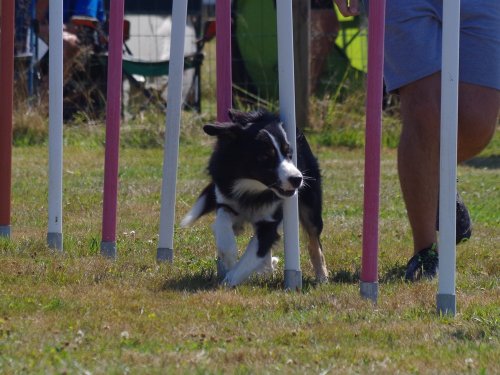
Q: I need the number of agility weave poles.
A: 8